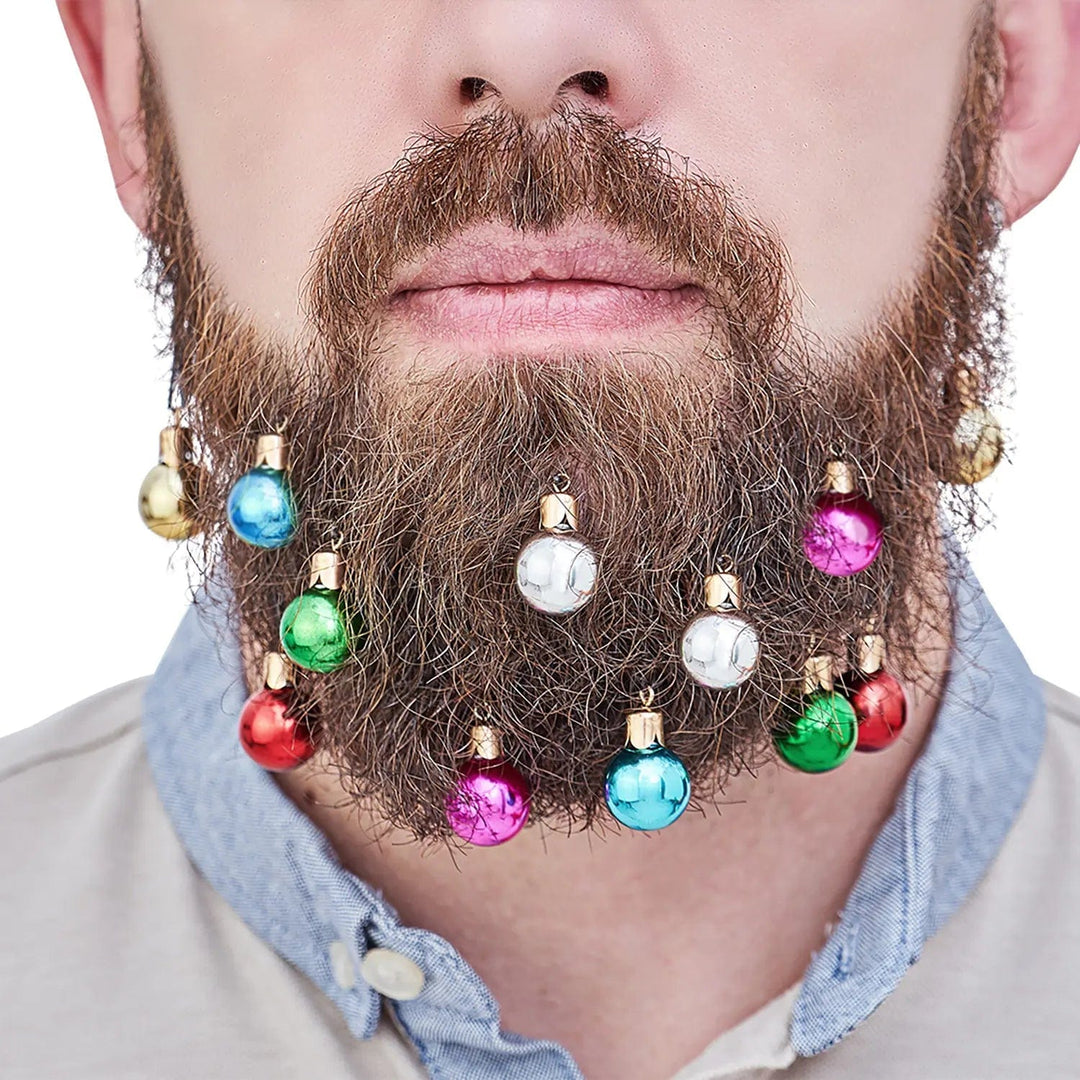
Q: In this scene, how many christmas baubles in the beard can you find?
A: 12